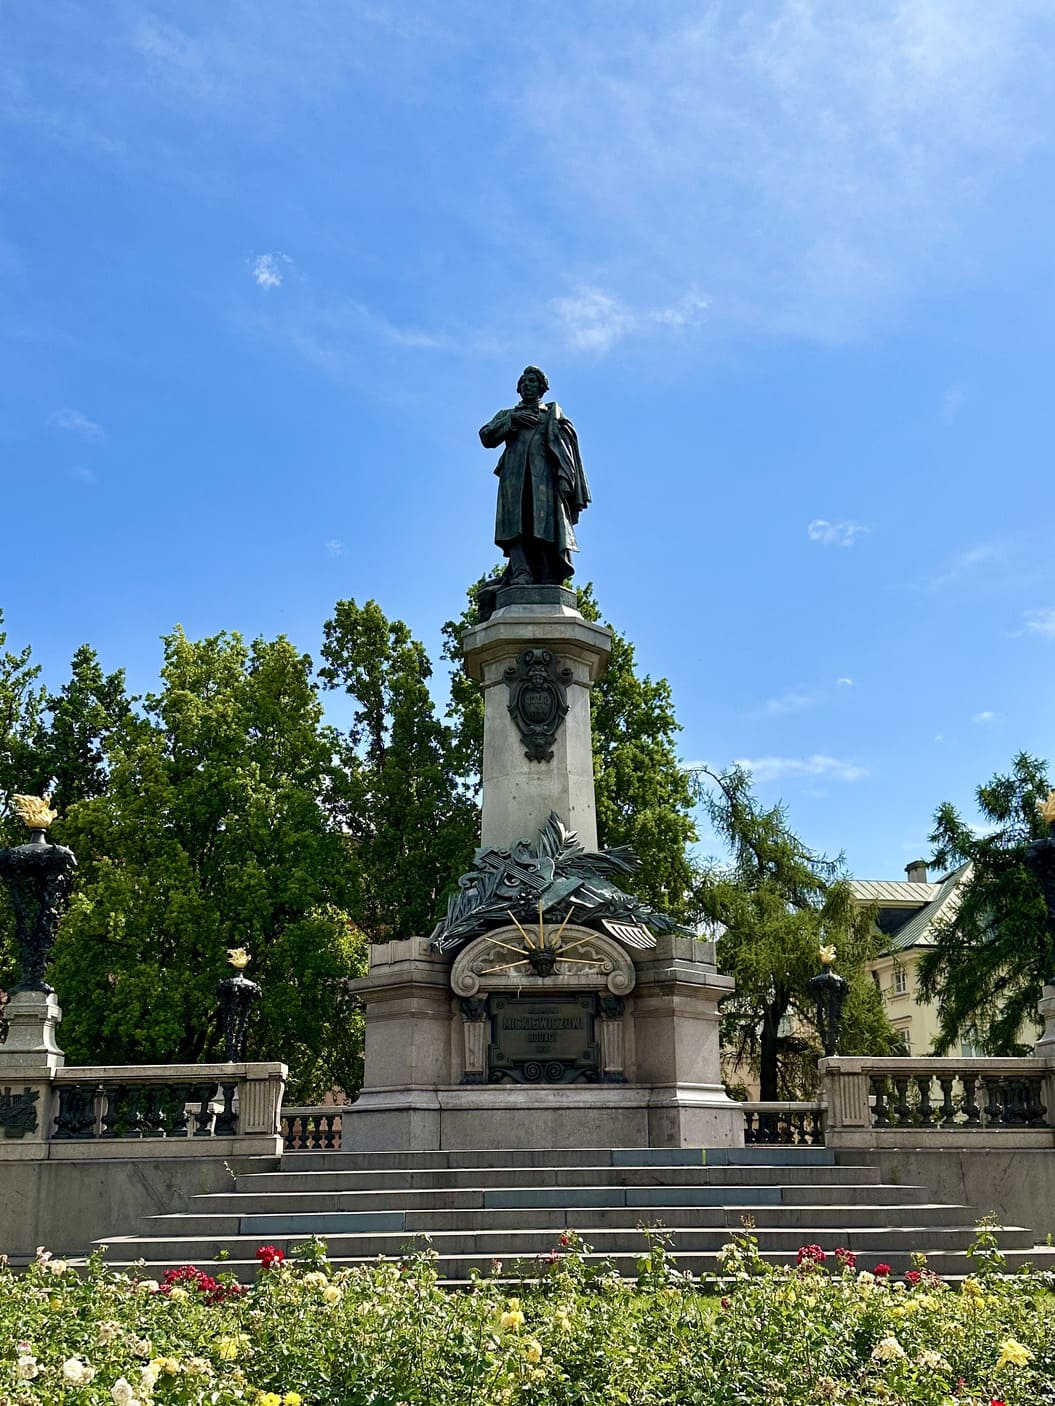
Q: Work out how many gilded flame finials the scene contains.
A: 4